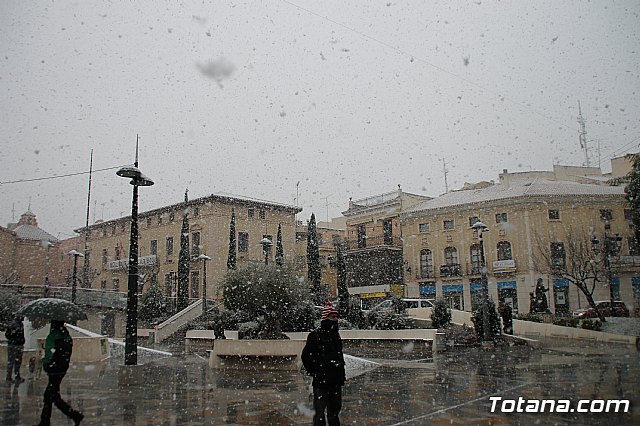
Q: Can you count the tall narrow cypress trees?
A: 5